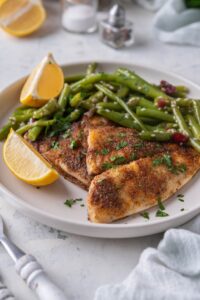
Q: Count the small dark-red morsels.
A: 3